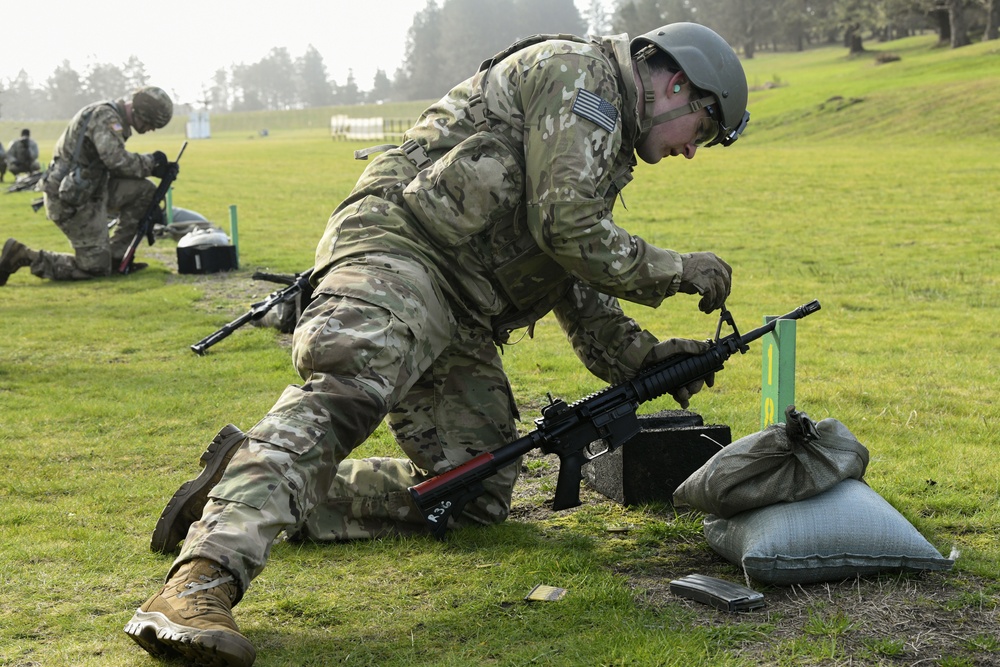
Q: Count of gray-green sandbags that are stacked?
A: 2